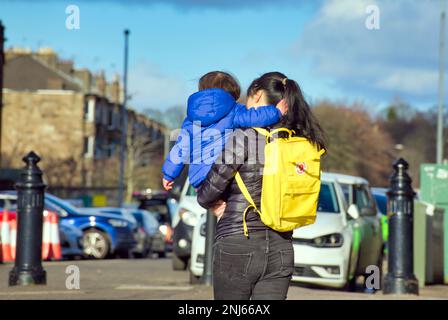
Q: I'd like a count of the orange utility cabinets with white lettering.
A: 0